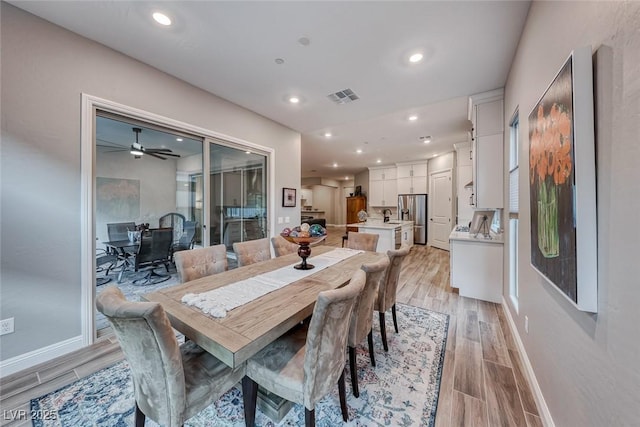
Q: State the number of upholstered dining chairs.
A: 8